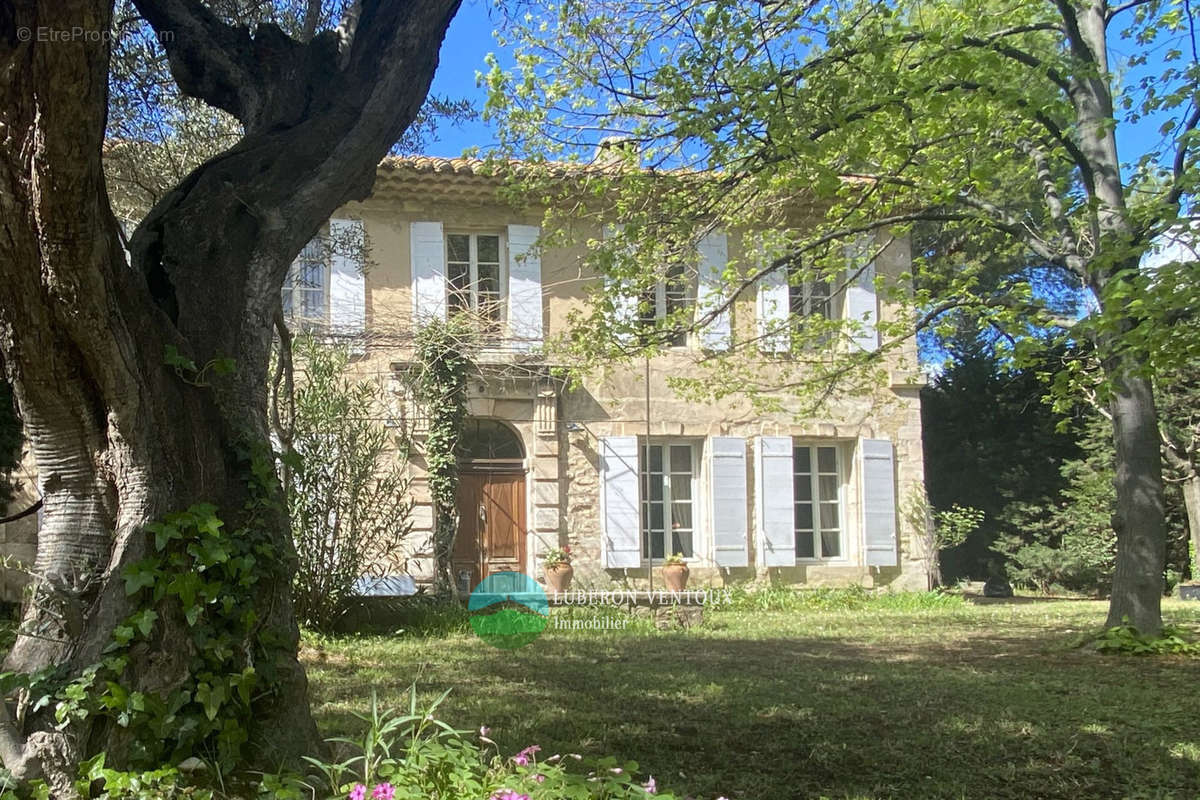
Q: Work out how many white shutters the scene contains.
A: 11